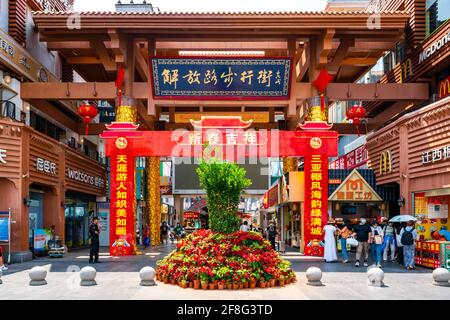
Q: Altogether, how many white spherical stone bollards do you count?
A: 6